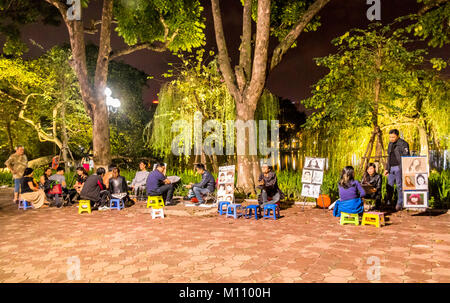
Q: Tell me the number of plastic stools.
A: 11